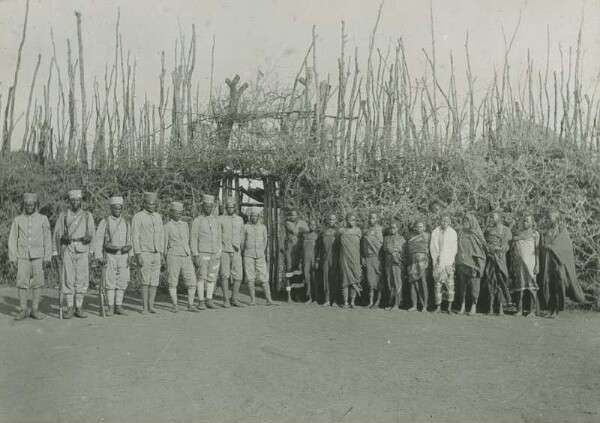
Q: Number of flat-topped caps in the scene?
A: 8